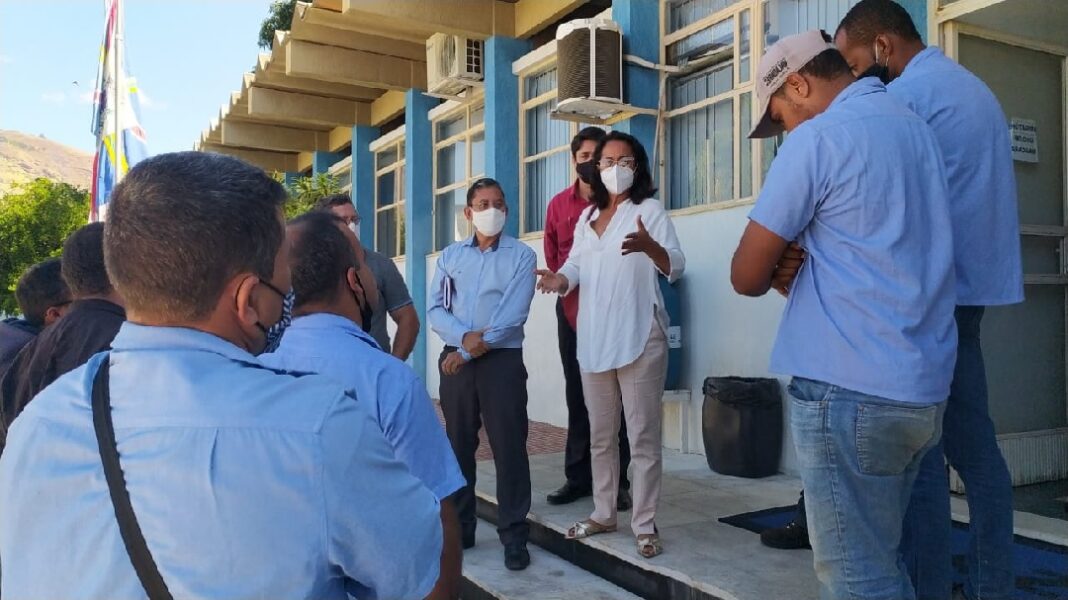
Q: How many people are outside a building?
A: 10